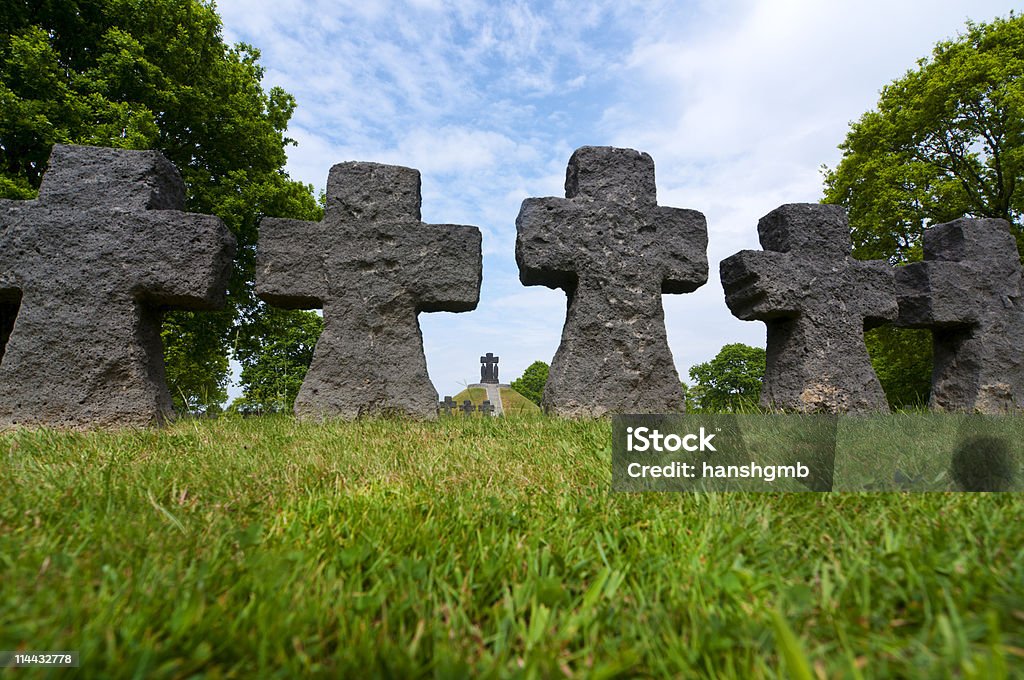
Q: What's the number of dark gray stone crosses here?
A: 9